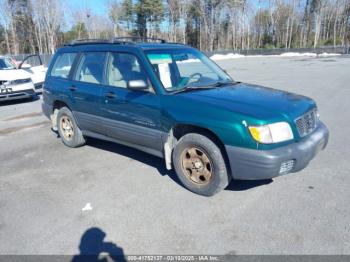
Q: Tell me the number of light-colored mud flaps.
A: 2